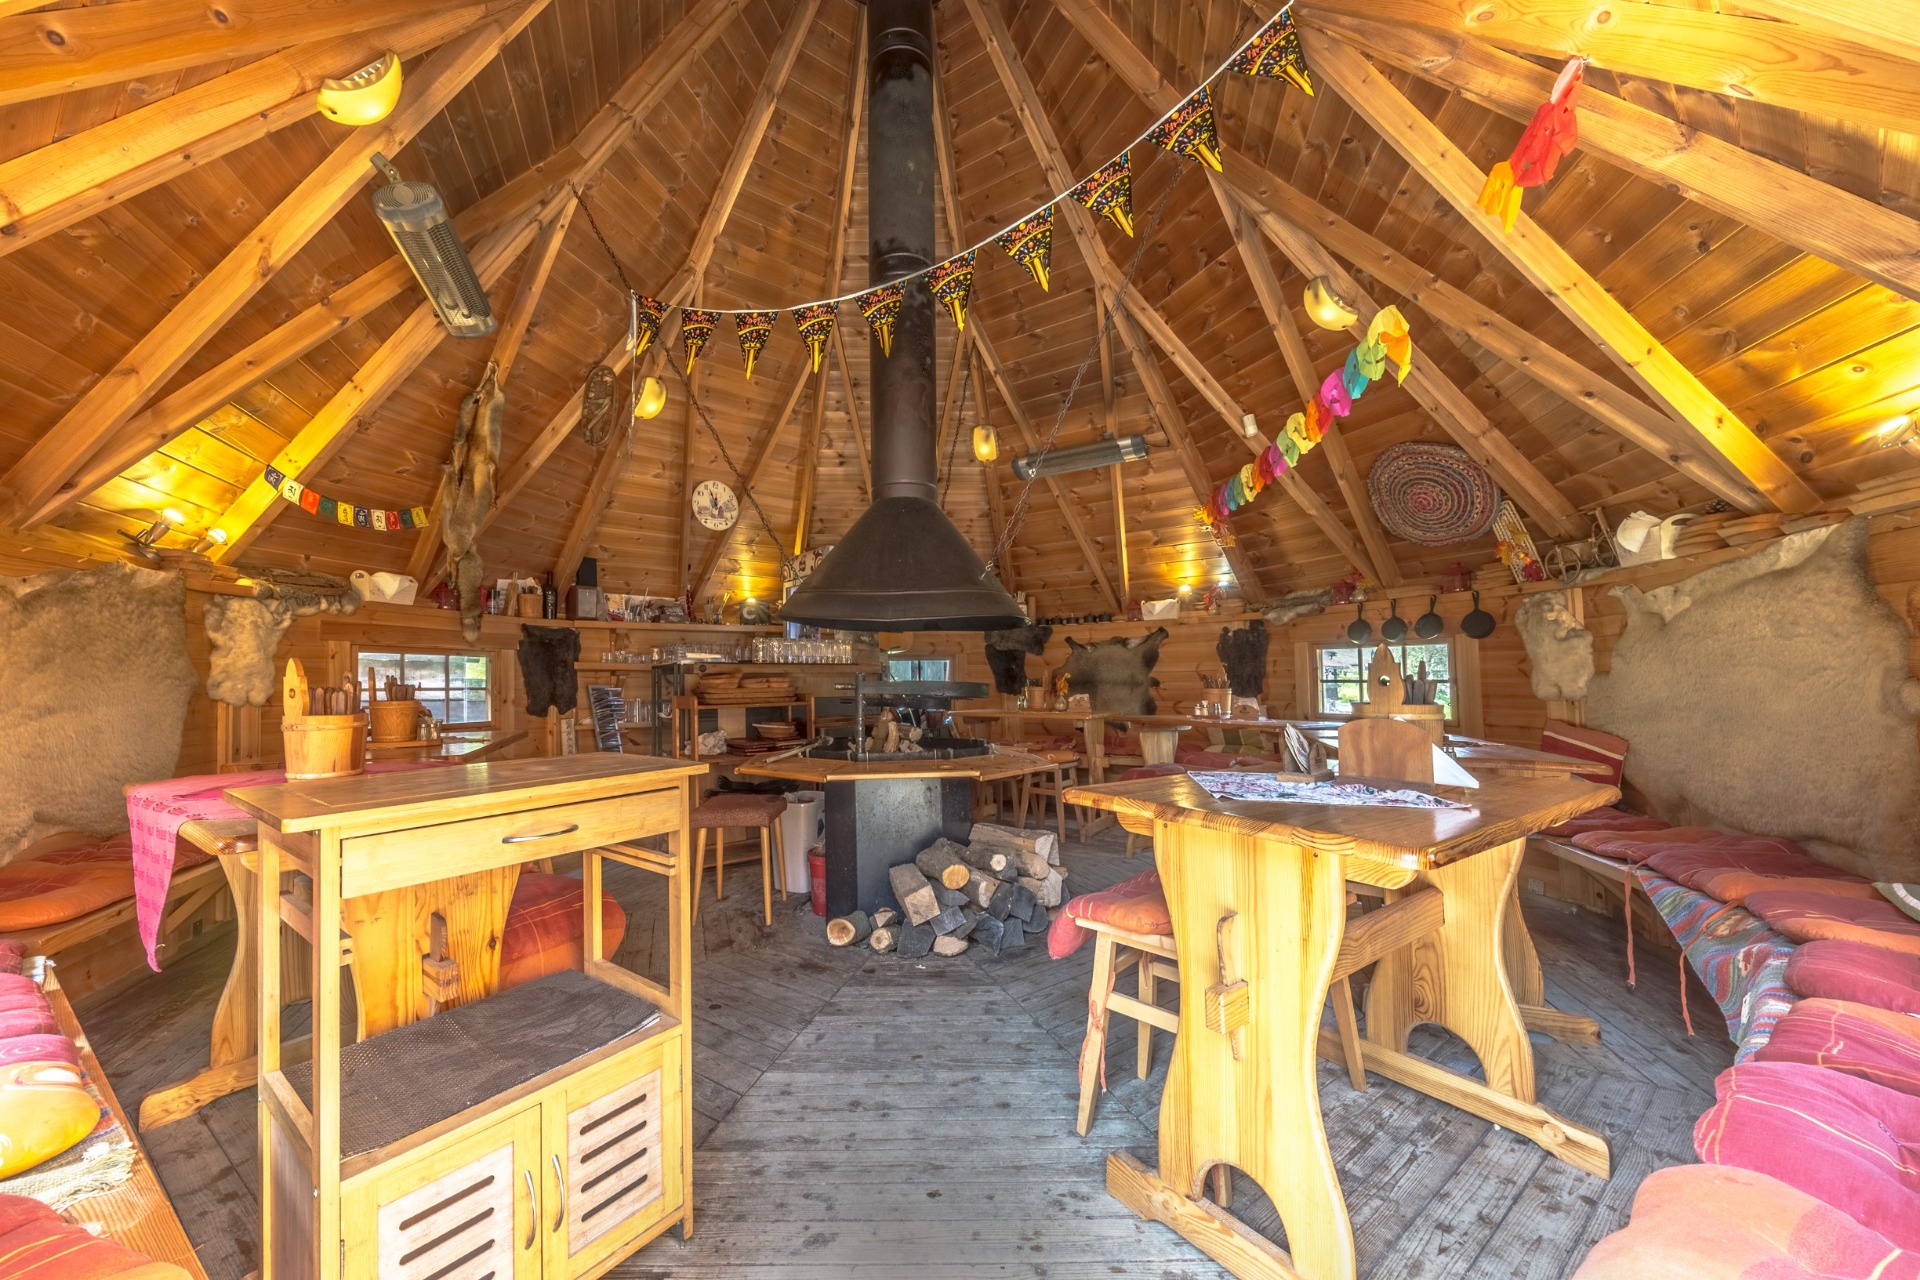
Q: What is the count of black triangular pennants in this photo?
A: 10